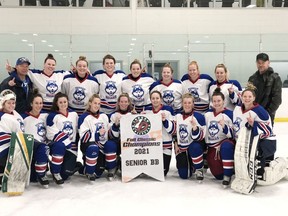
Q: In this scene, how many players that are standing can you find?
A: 7